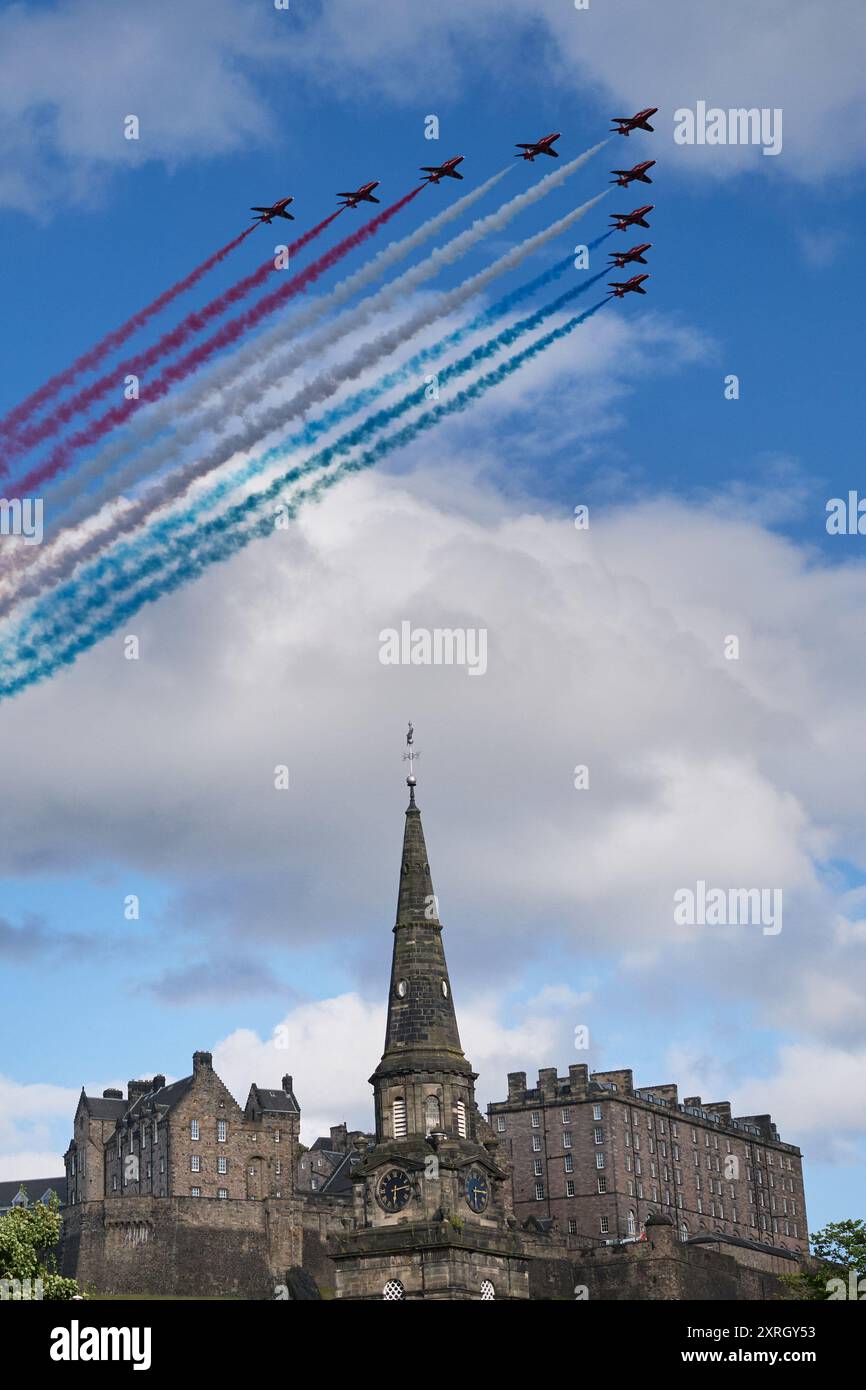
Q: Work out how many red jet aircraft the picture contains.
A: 9